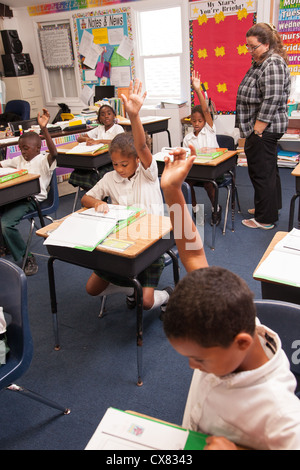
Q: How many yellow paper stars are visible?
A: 8